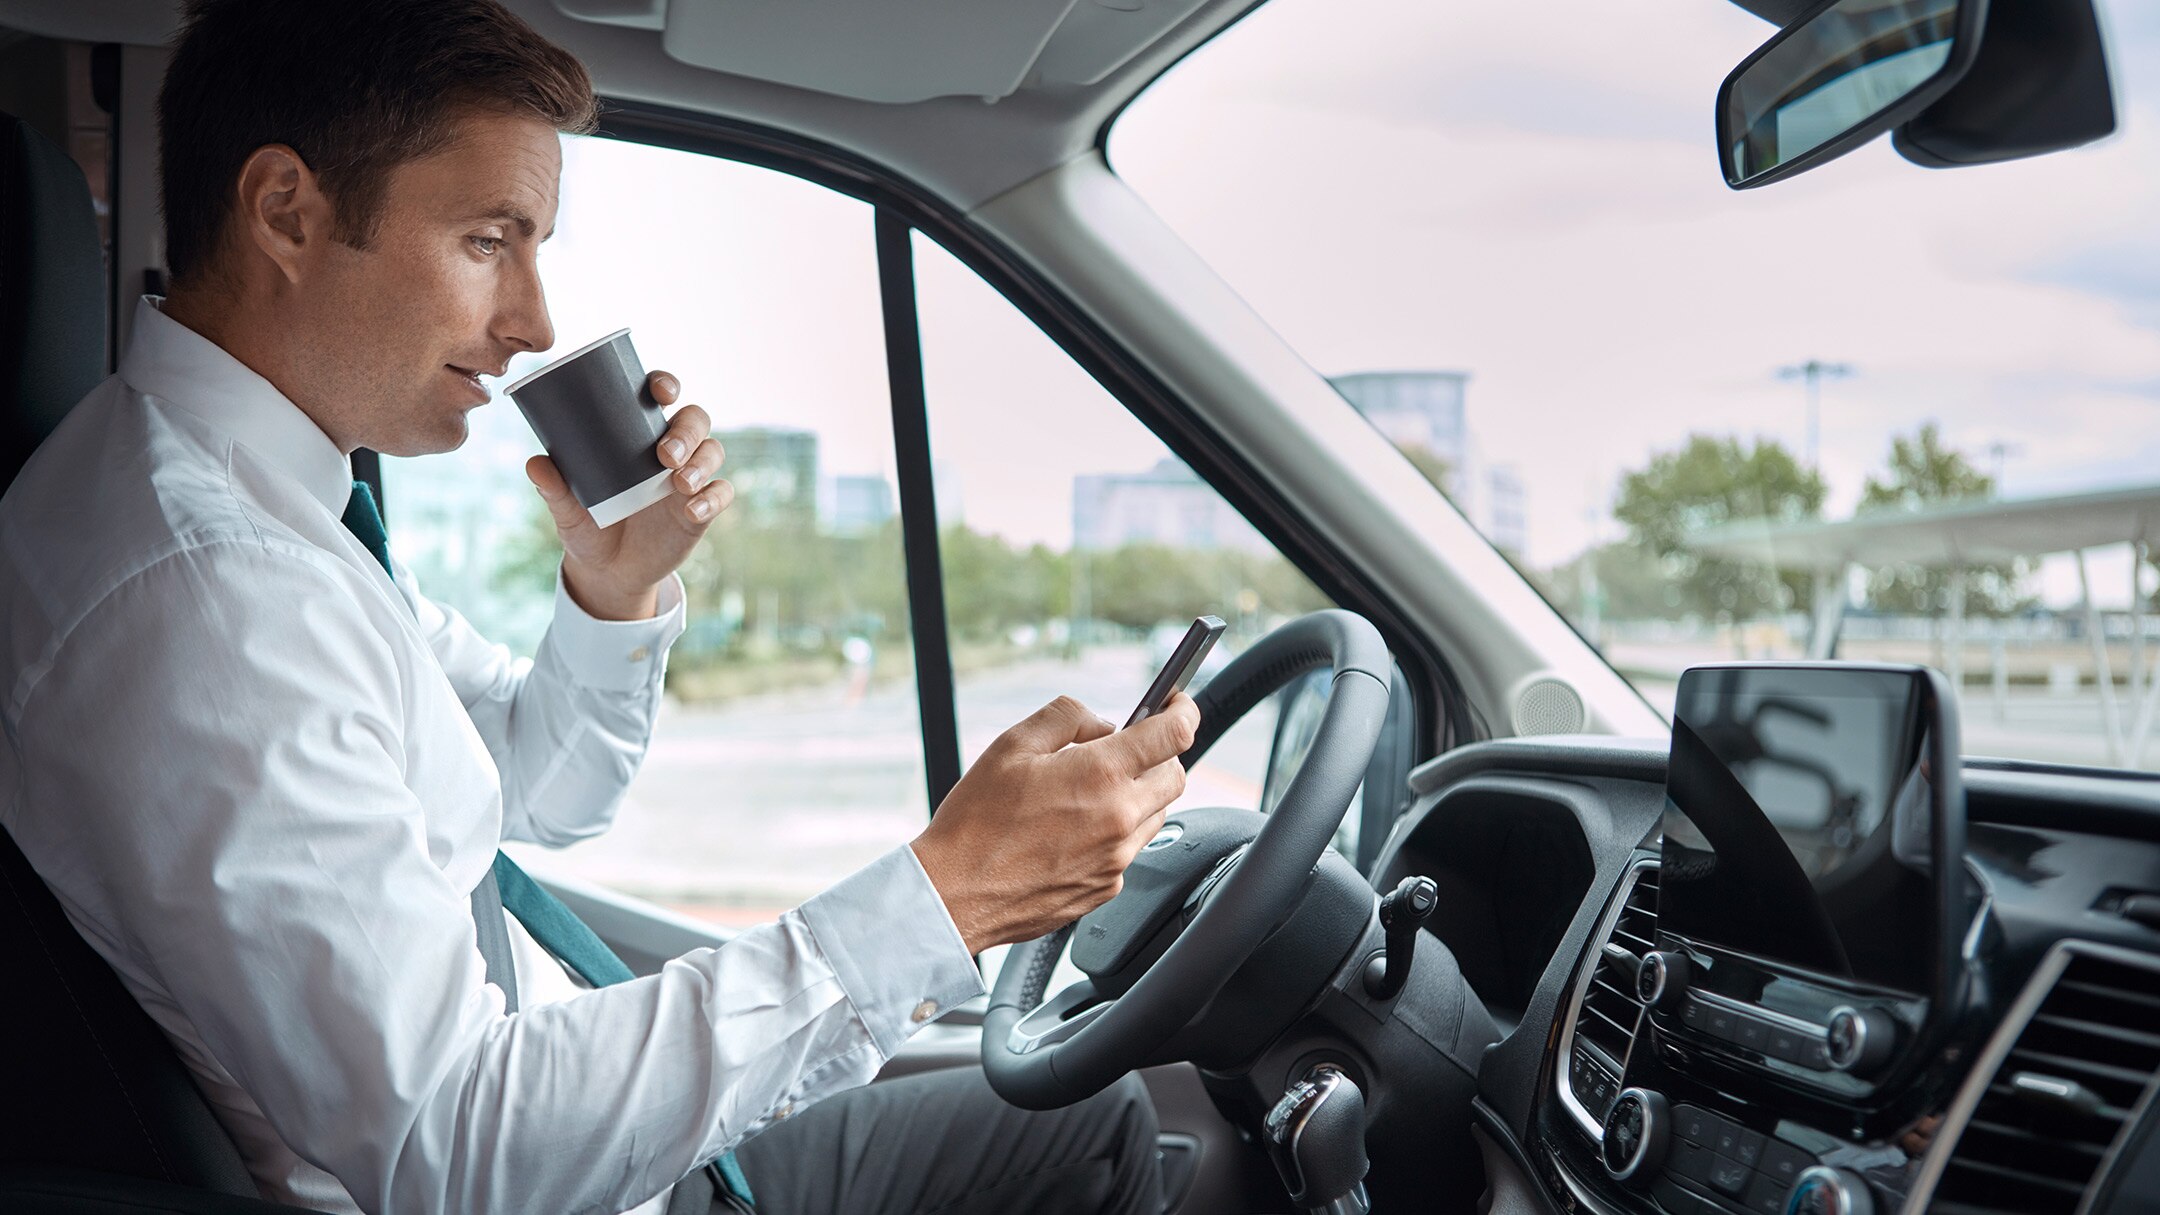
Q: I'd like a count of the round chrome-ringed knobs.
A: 4